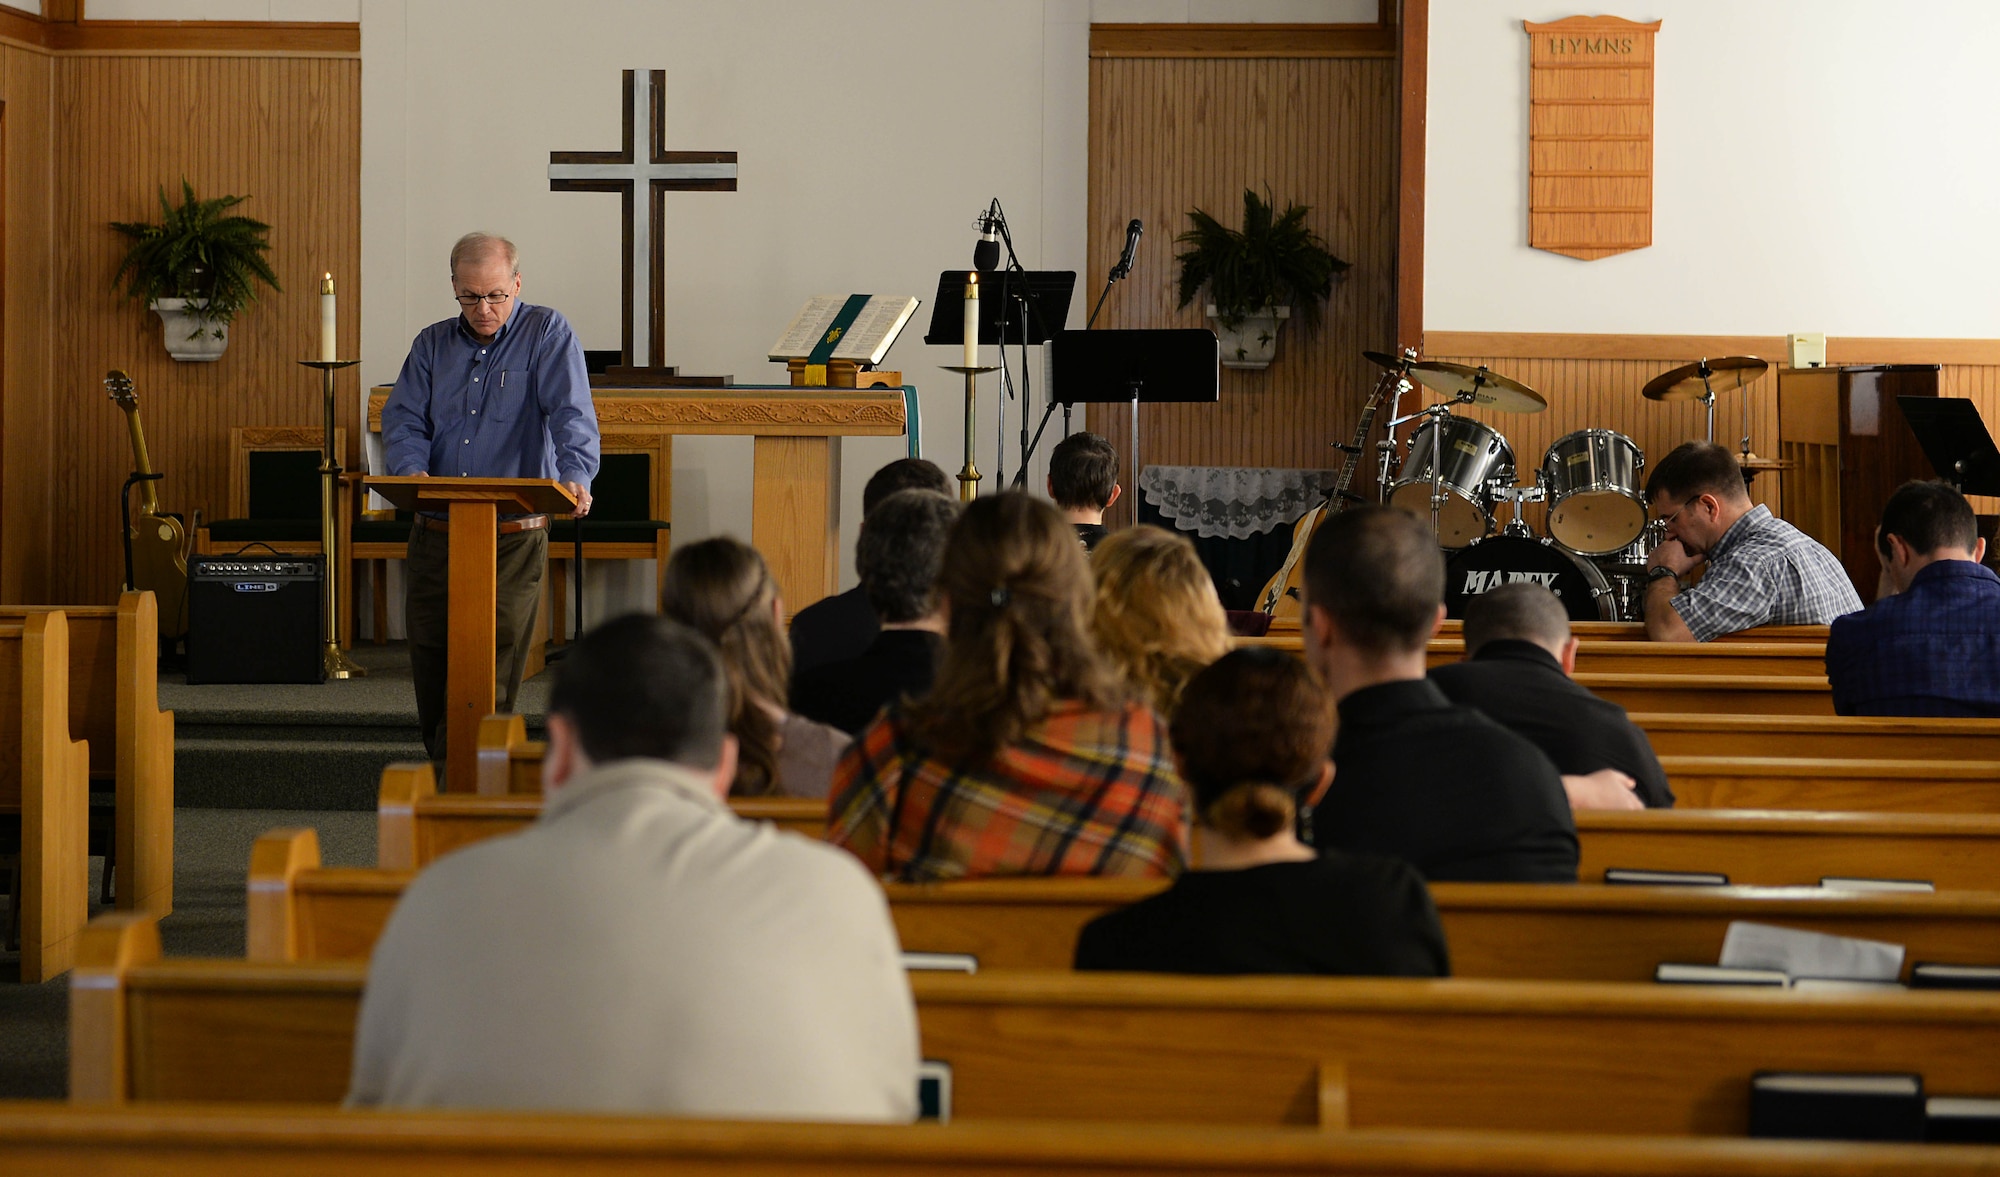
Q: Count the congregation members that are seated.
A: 12